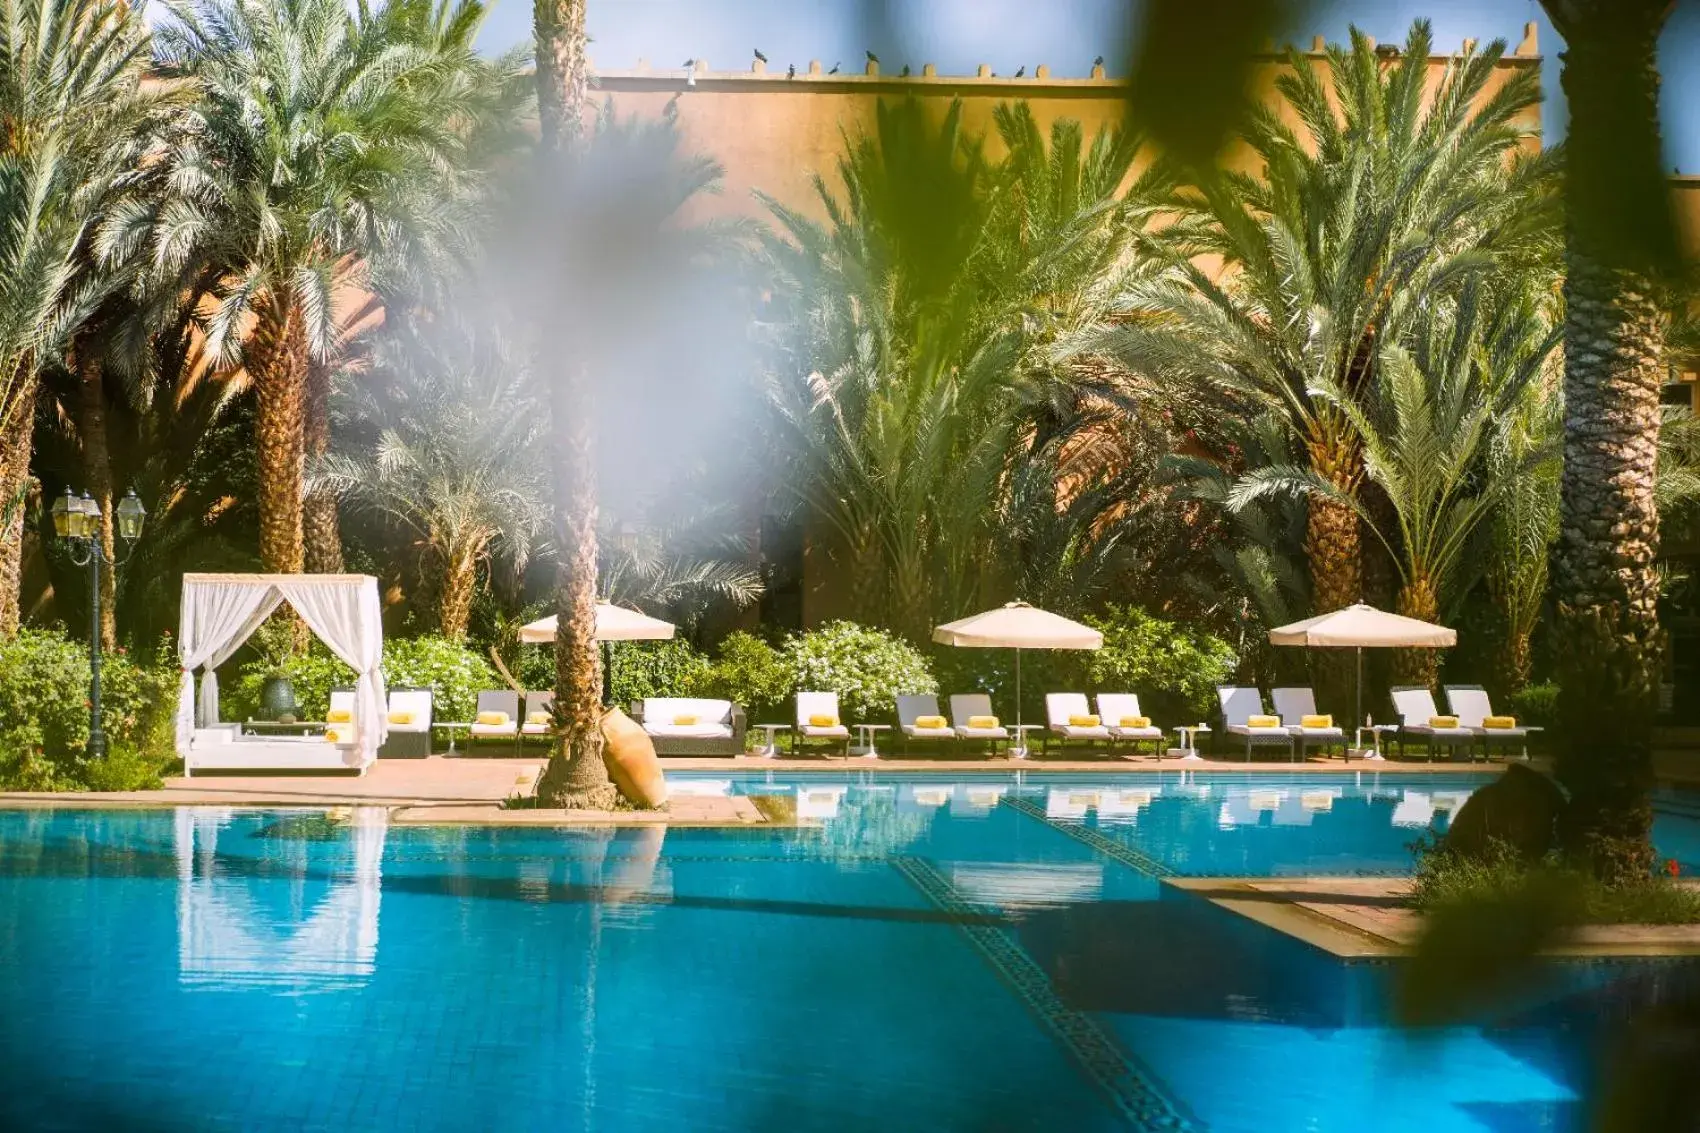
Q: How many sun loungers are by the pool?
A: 13